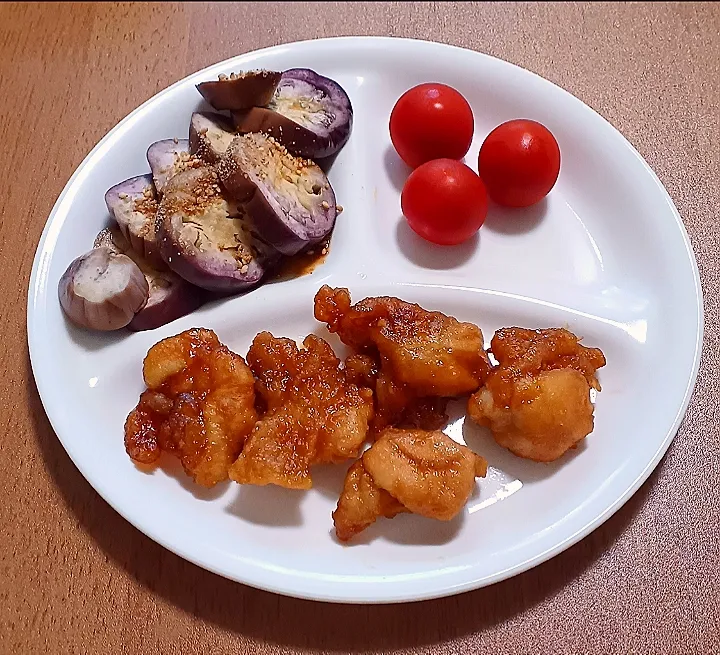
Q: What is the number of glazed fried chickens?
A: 5